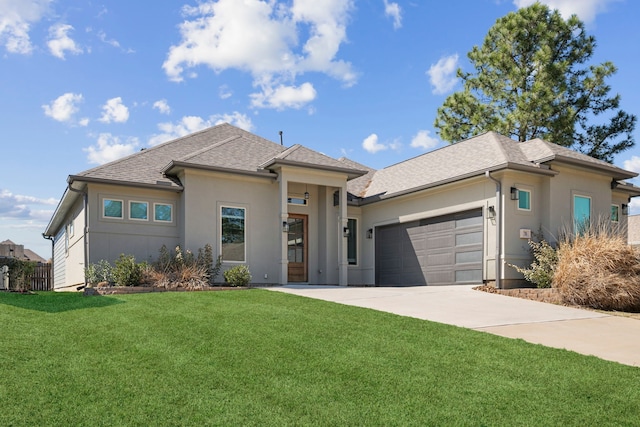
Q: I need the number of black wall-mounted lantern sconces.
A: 6